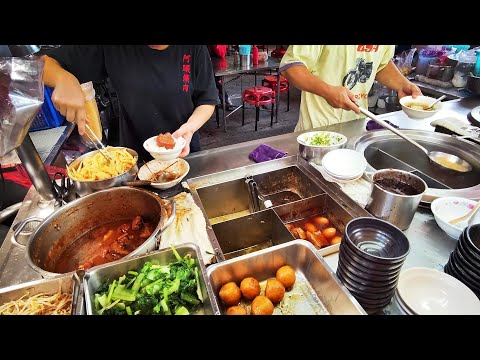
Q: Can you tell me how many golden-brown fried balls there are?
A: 6